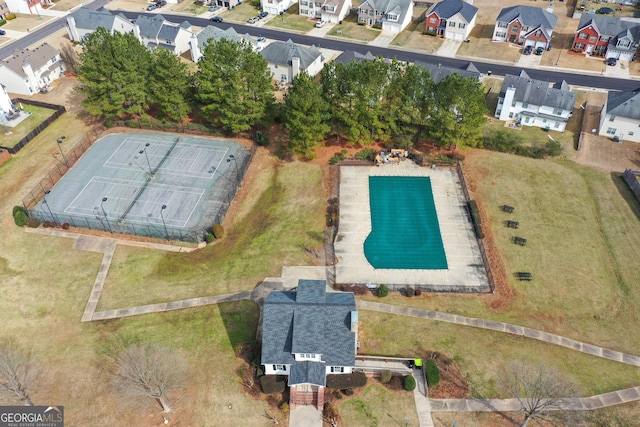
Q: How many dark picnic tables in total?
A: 4